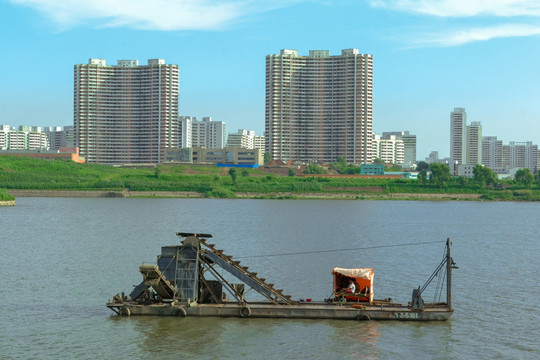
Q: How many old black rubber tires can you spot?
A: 4